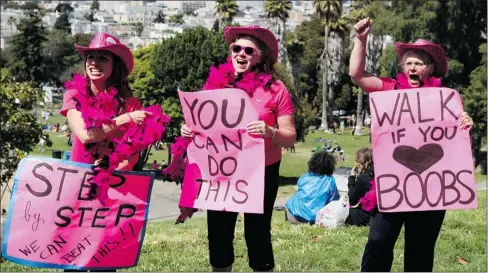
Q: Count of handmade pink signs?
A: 3